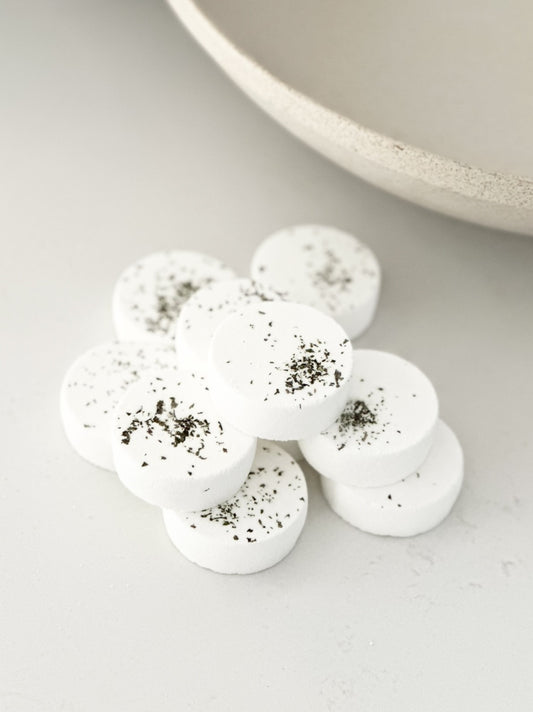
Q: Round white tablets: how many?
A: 9